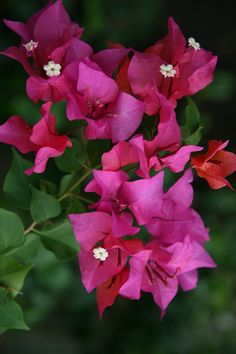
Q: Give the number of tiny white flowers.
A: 5